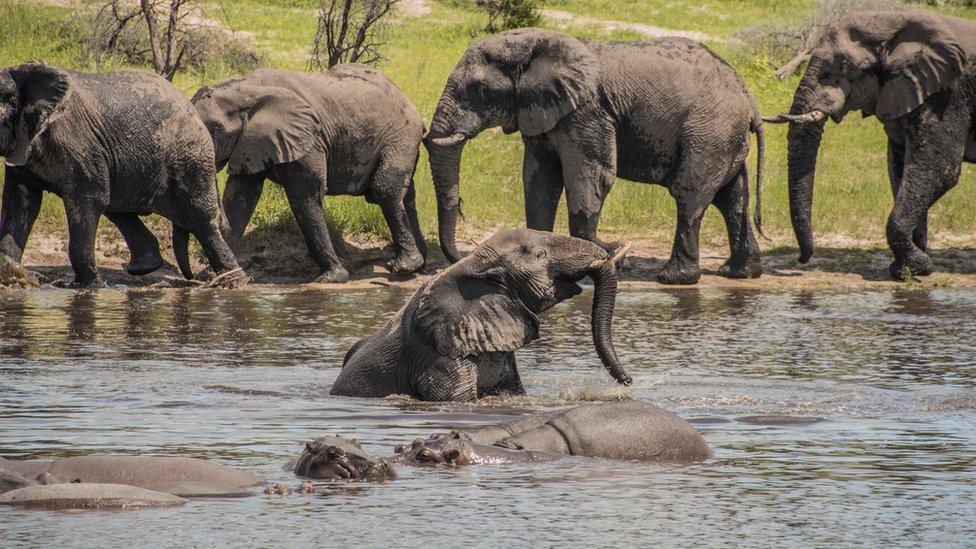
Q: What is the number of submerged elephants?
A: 1